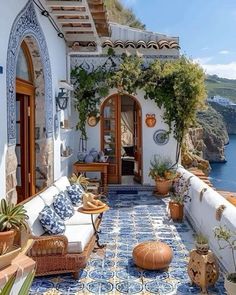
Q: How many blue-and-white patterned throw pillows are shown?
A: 3